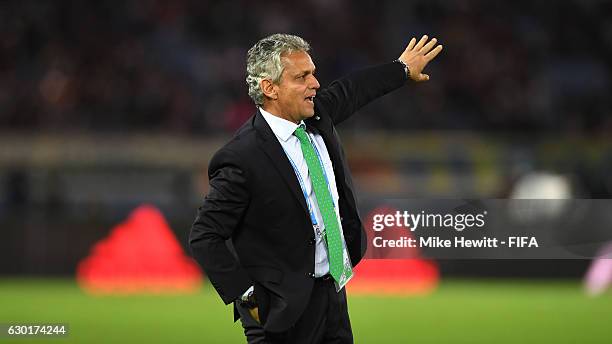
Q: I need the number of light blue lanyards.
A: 1